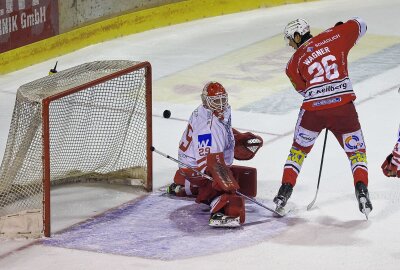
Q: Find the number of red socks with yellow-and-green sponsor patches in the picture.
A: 2